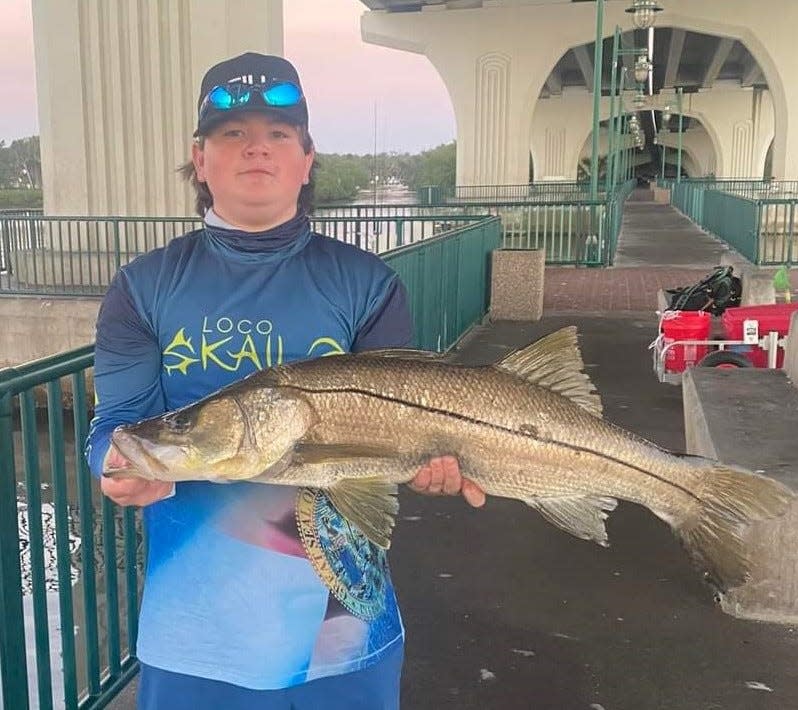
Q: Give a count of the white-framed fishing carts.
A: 1